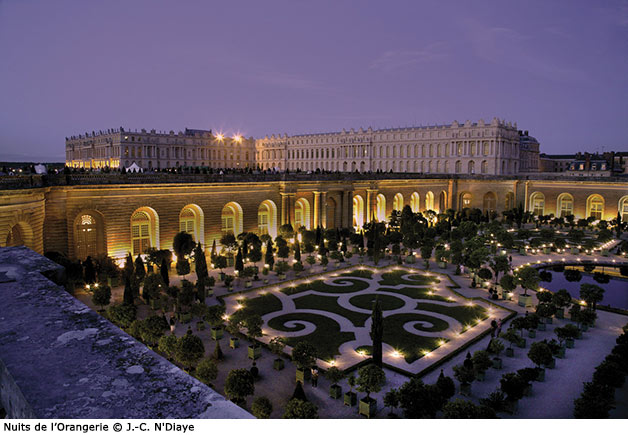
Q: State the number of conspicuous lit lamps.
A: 2